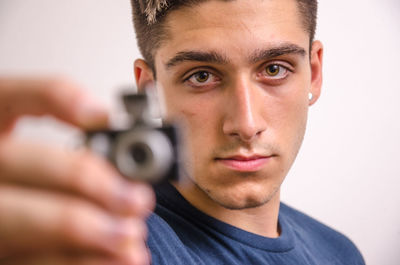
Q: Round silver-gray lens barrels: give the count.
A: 1